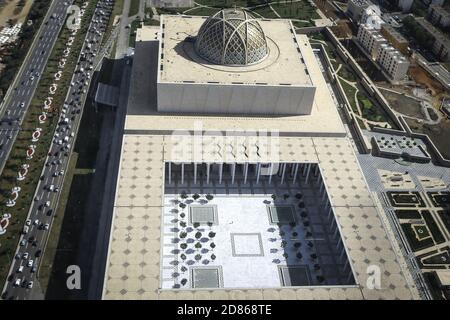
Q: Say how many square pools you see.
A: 4